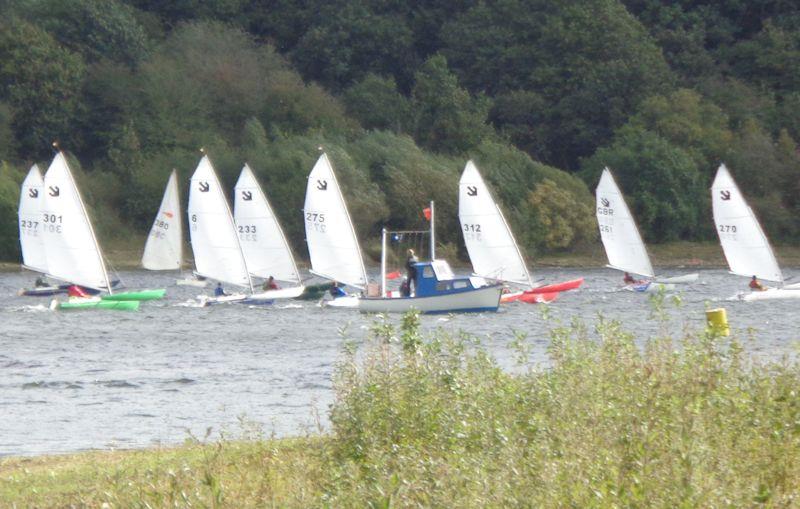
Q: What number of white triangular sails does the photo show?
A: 9